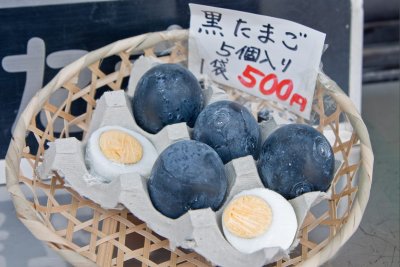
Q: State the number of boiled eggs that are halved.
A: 2